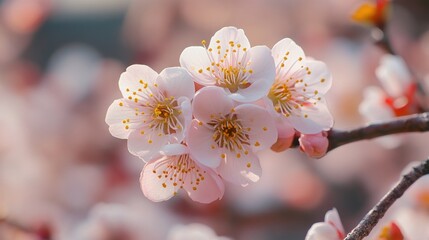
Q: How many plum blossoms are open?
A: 5